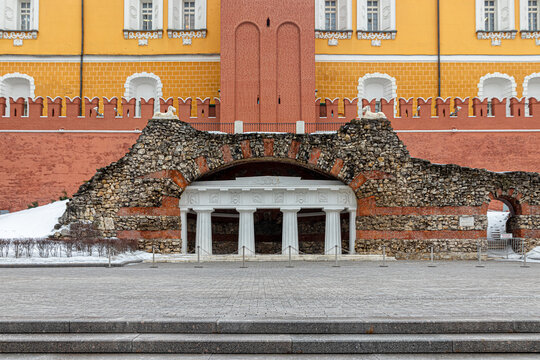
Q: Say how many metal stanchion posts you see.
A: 10